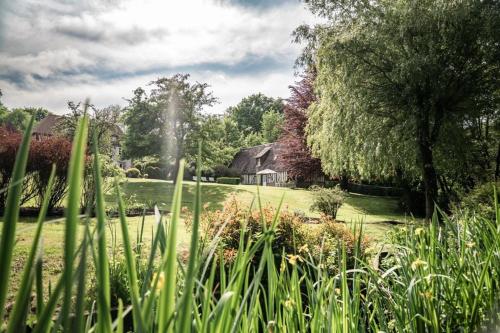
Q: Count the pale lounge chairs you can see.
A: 3